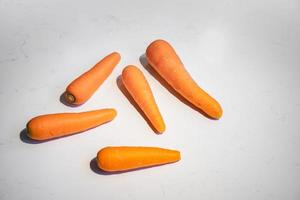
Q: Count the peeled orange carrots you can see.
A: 5